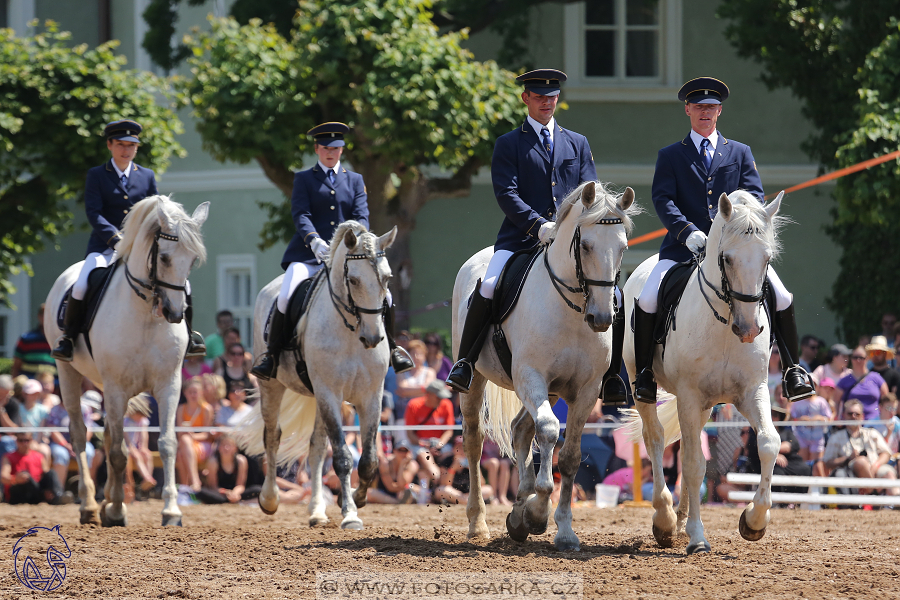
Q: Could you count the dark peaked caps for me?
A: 4